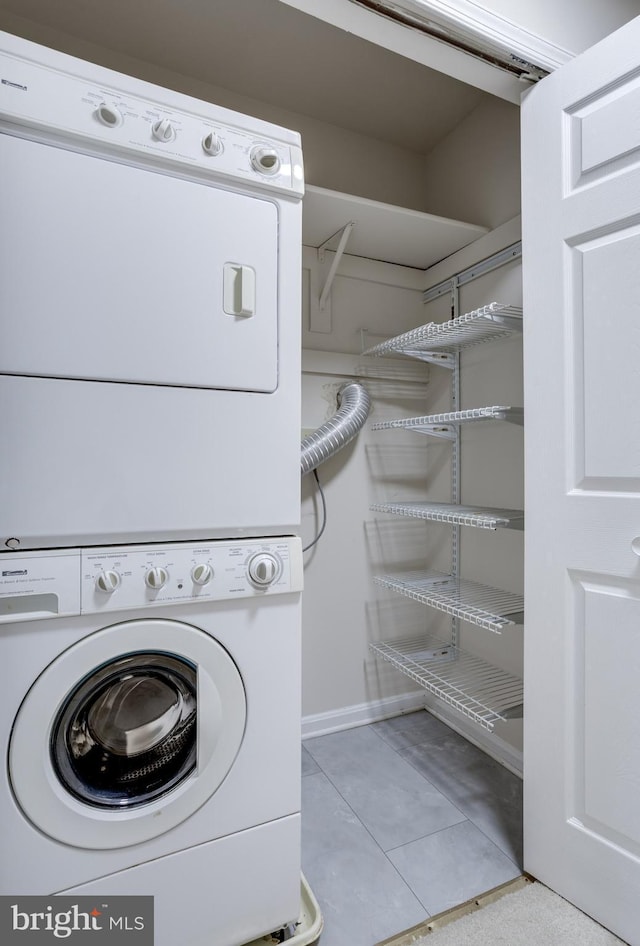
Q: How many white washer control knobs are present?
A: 4